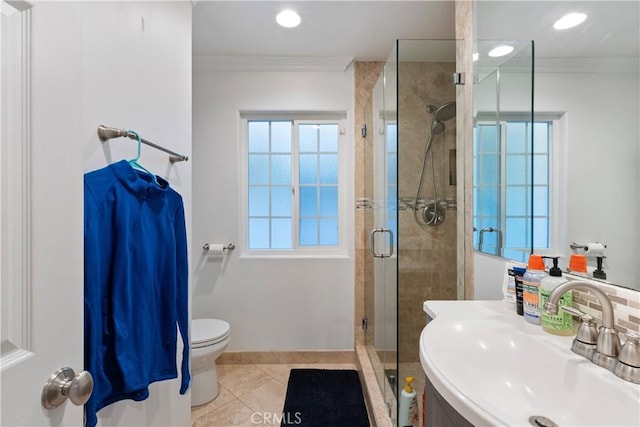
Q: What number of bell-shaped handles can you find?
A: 2